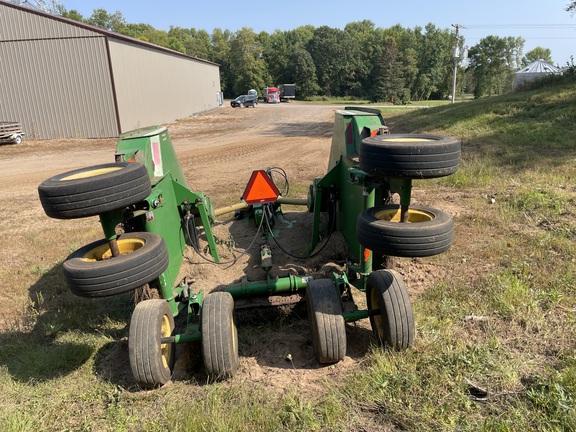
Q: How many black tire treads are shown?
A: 8